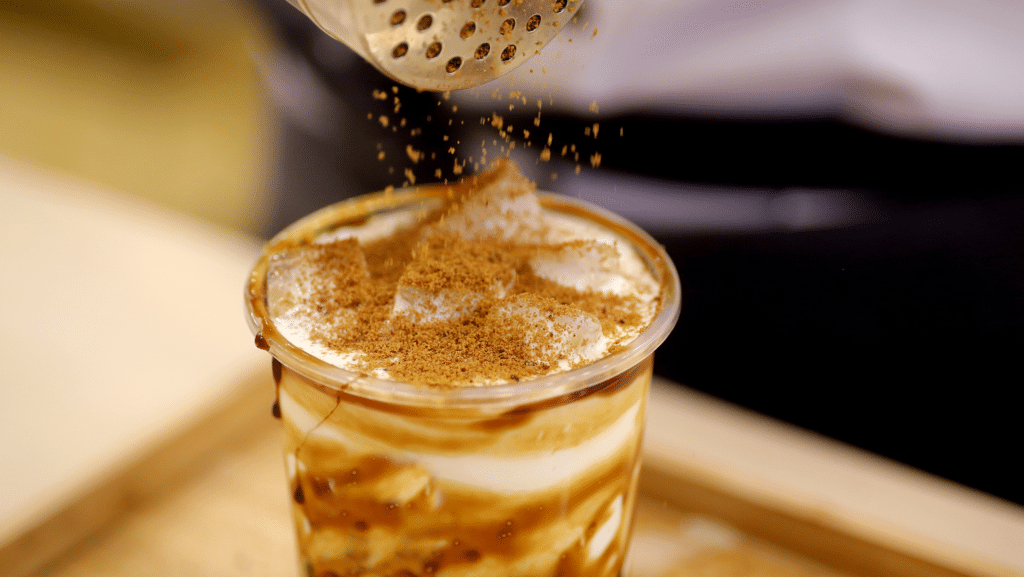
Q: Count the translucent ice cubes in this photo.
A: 5